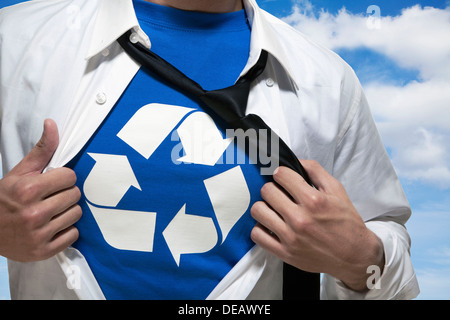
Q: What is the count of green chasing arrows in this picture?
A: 0